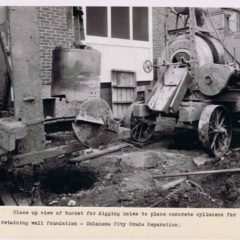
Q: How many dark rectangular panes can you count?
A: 3